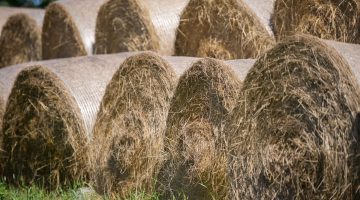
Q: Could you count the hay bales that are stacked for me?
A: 9